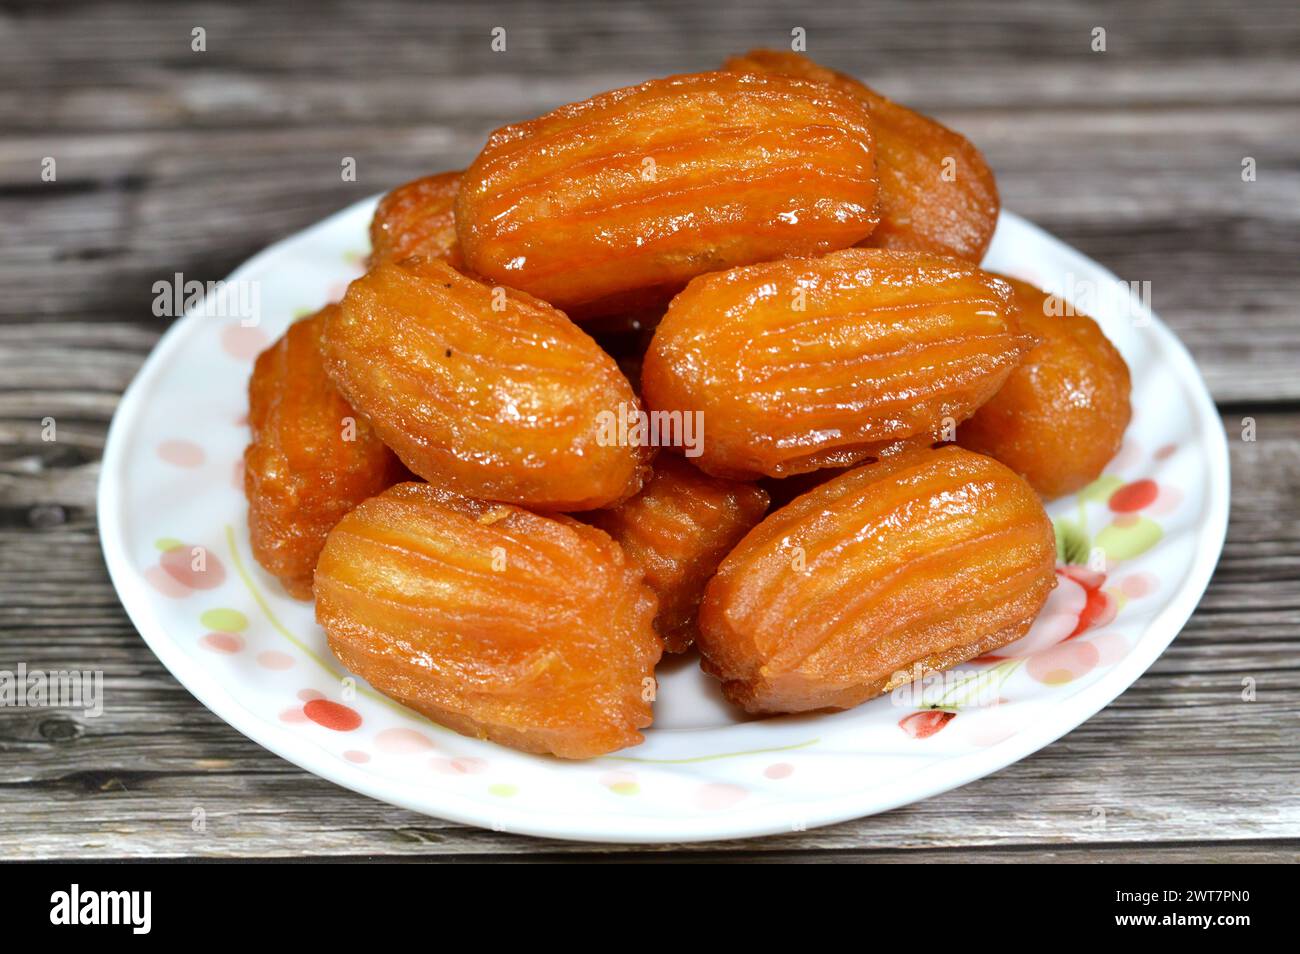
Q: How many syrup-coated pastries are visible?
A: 10